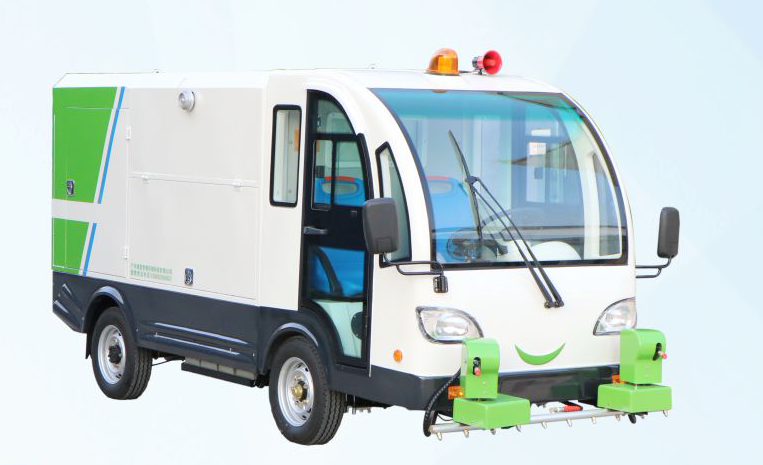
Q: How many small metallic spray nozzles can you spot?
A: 10